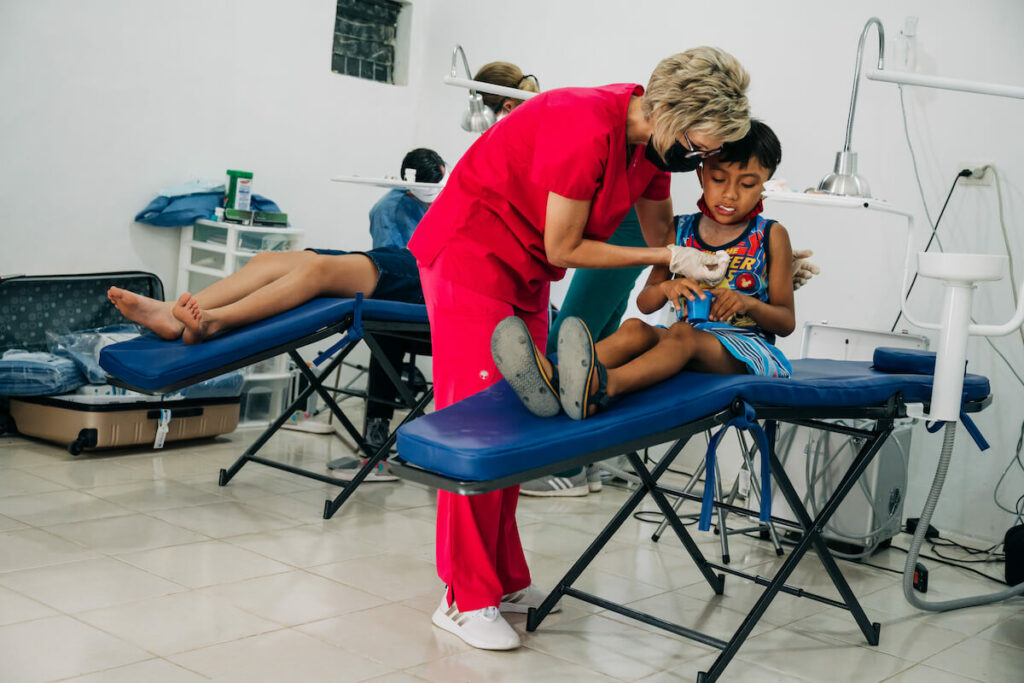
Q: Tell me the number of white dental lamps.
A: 2